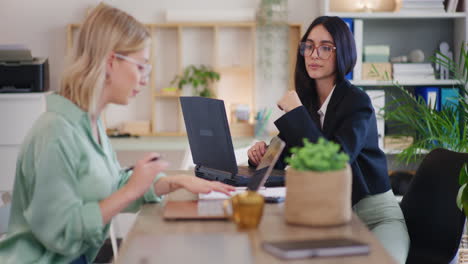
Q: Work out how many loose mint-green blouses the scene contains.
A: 1